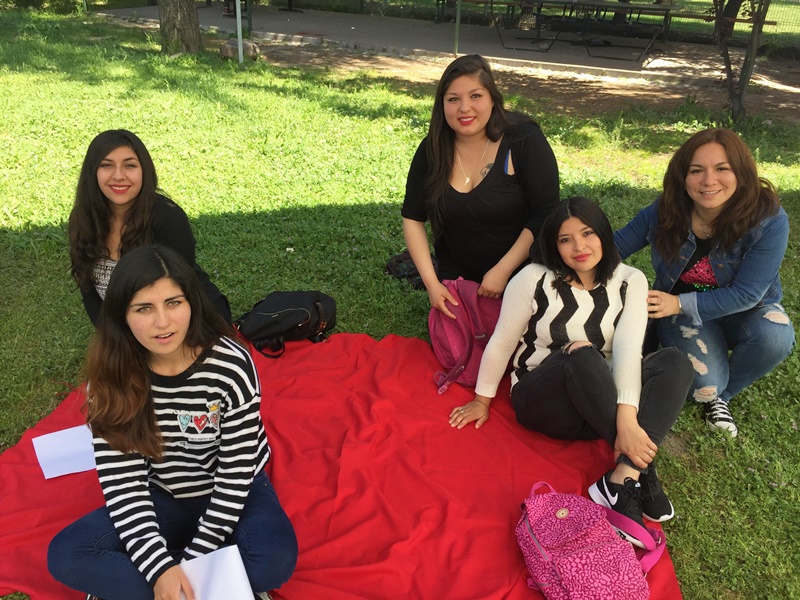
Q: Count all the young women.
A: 5